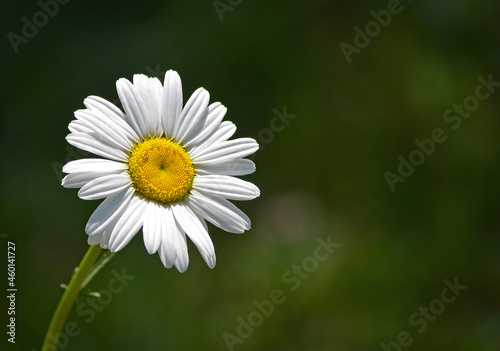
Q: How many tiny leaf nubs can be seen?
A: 3